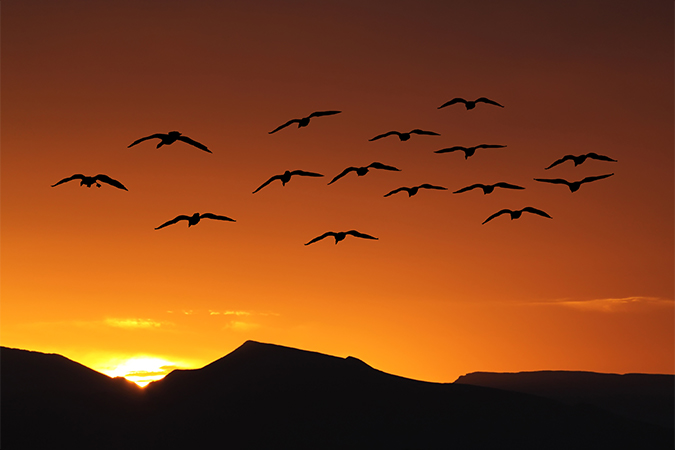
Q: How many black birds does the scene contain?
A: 15